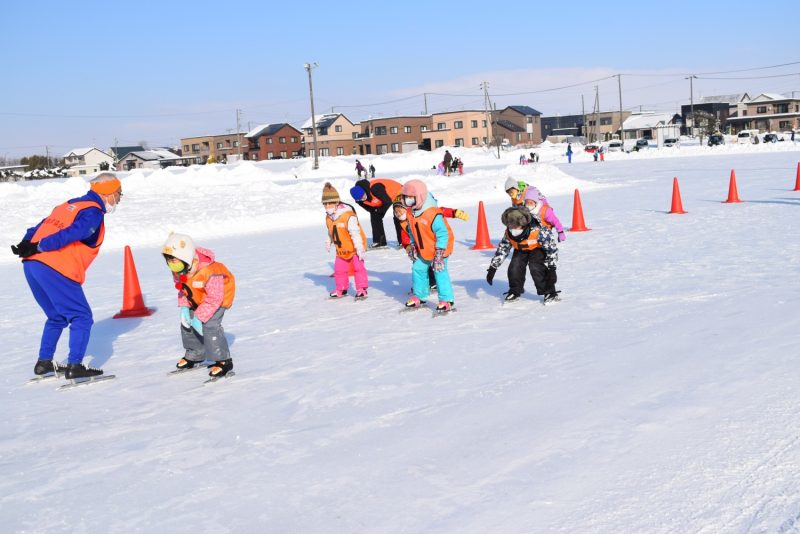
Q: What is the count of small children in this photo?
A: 7